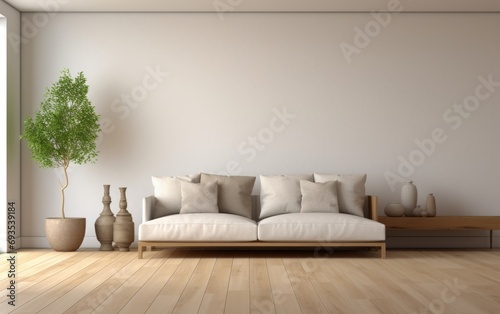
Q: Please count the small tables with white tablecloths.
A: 0